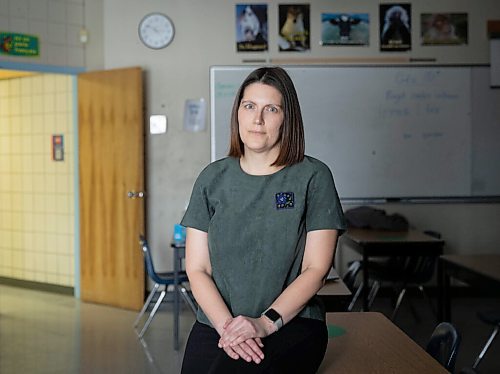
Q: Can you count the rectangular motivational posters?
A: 5